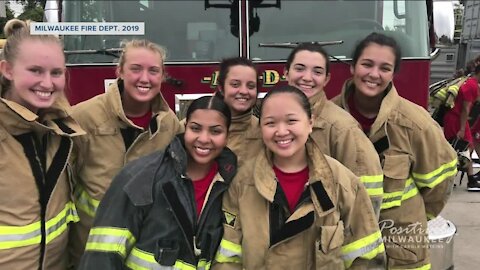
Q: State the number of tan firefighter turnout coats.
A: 6